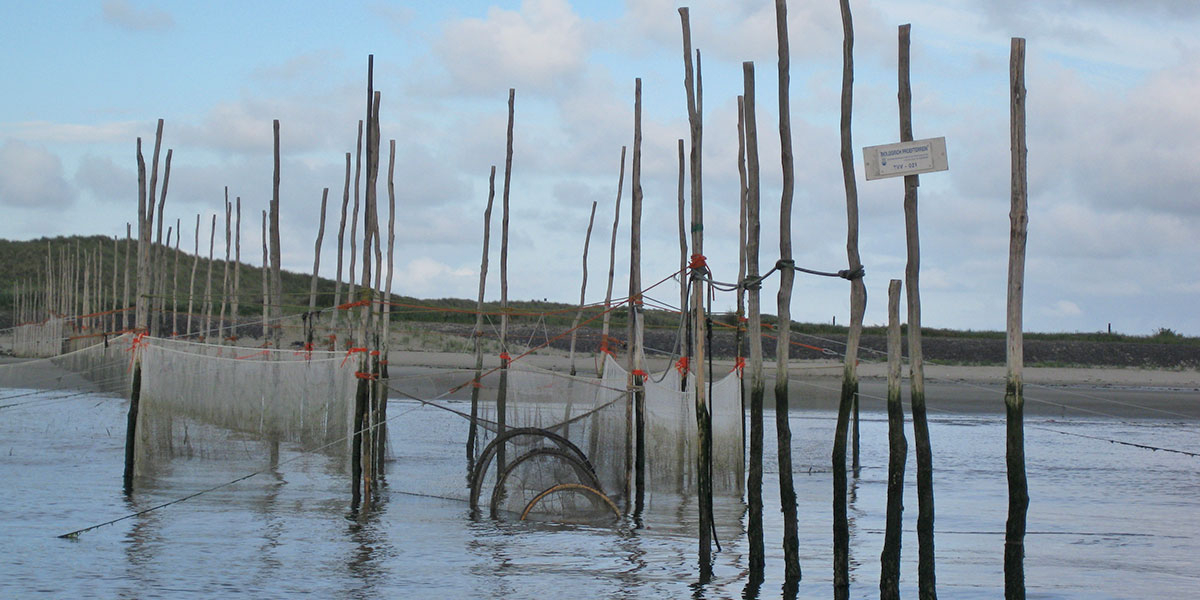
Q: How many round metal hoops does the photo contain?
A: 3